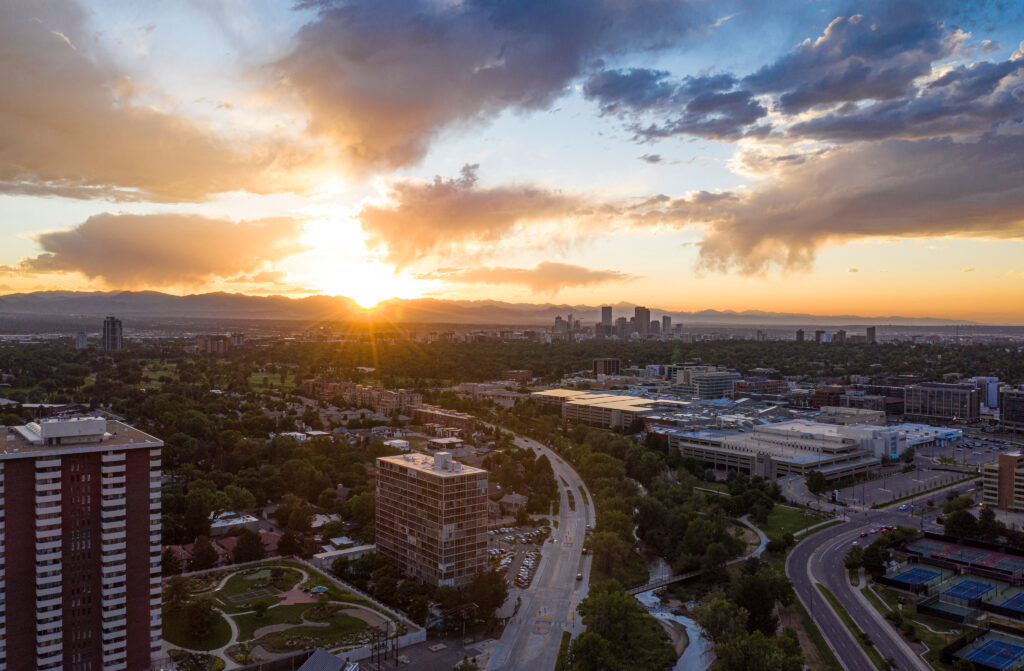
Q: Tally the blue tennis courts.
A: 4